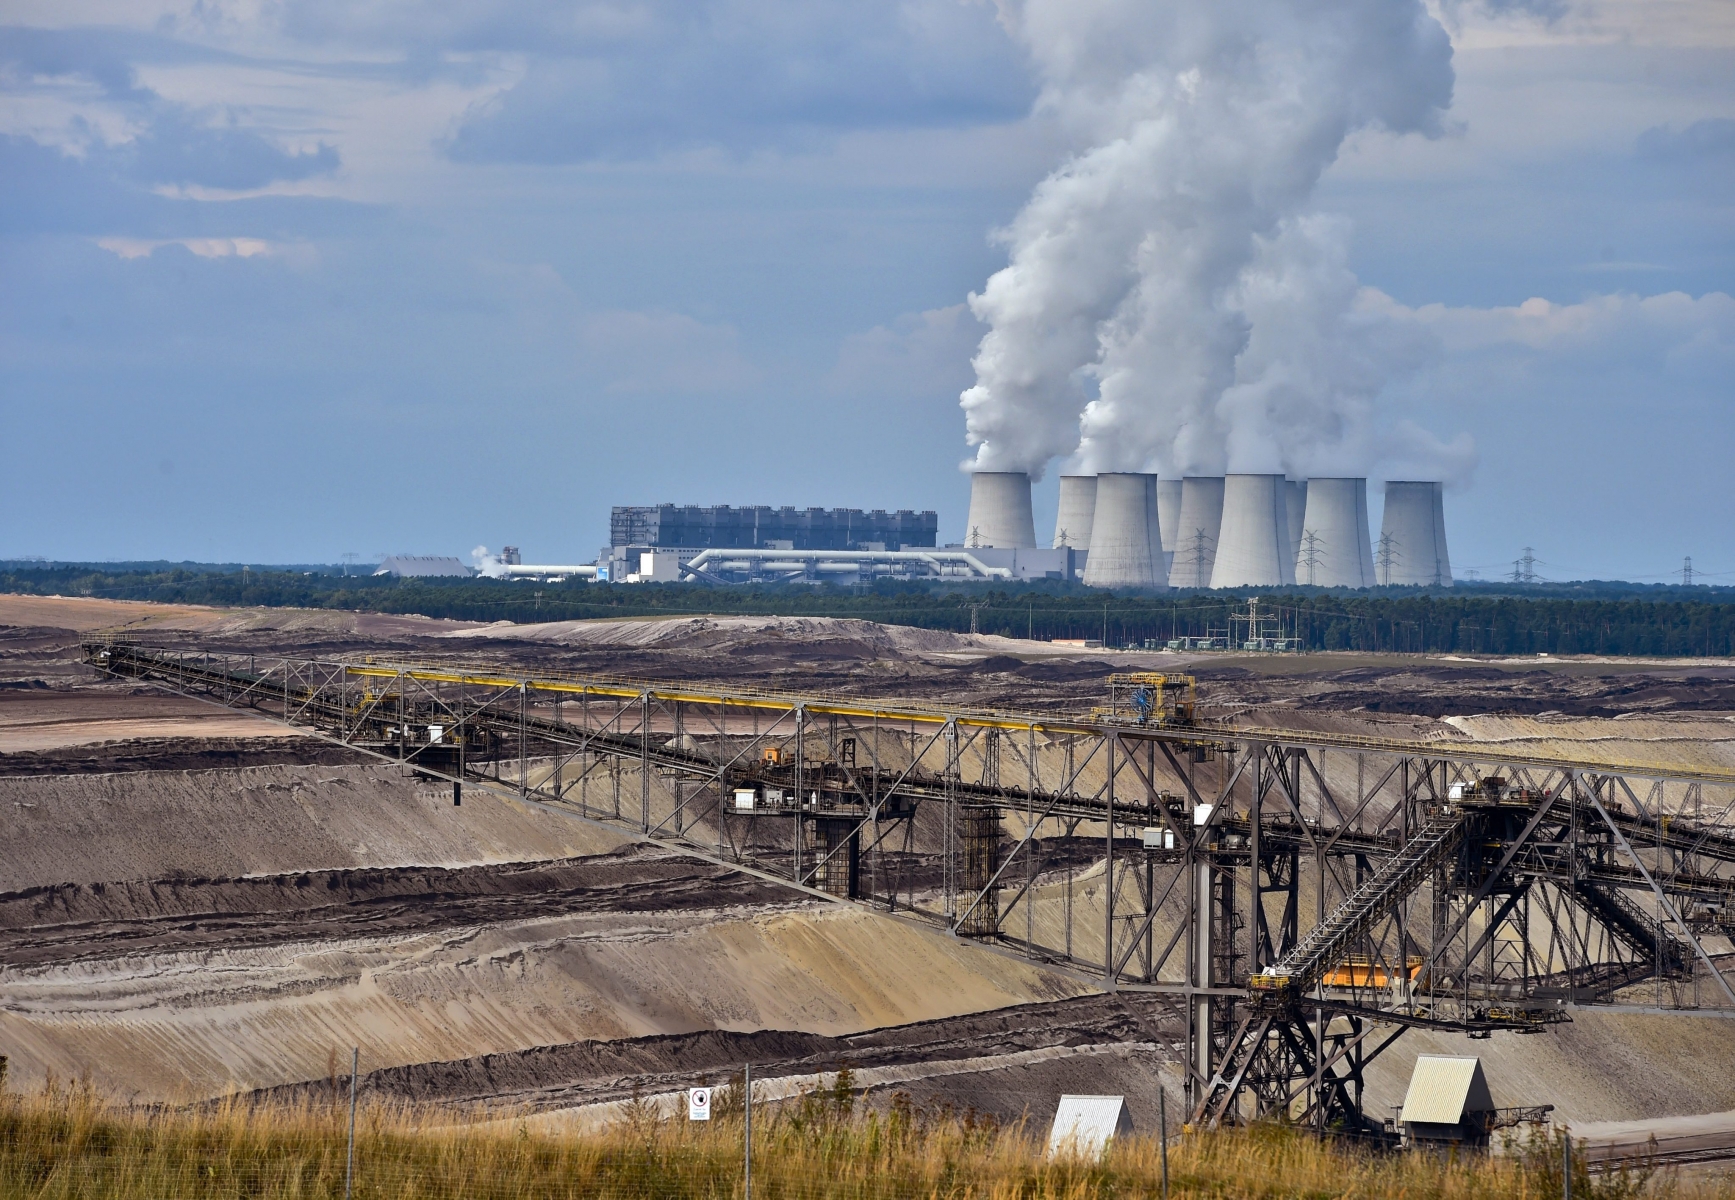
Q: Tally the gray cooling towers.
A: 9